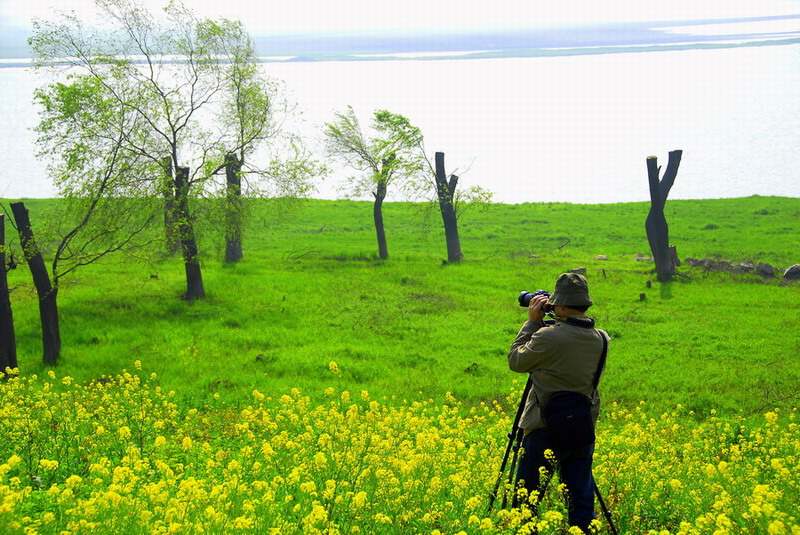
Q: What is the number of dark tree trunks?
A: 8